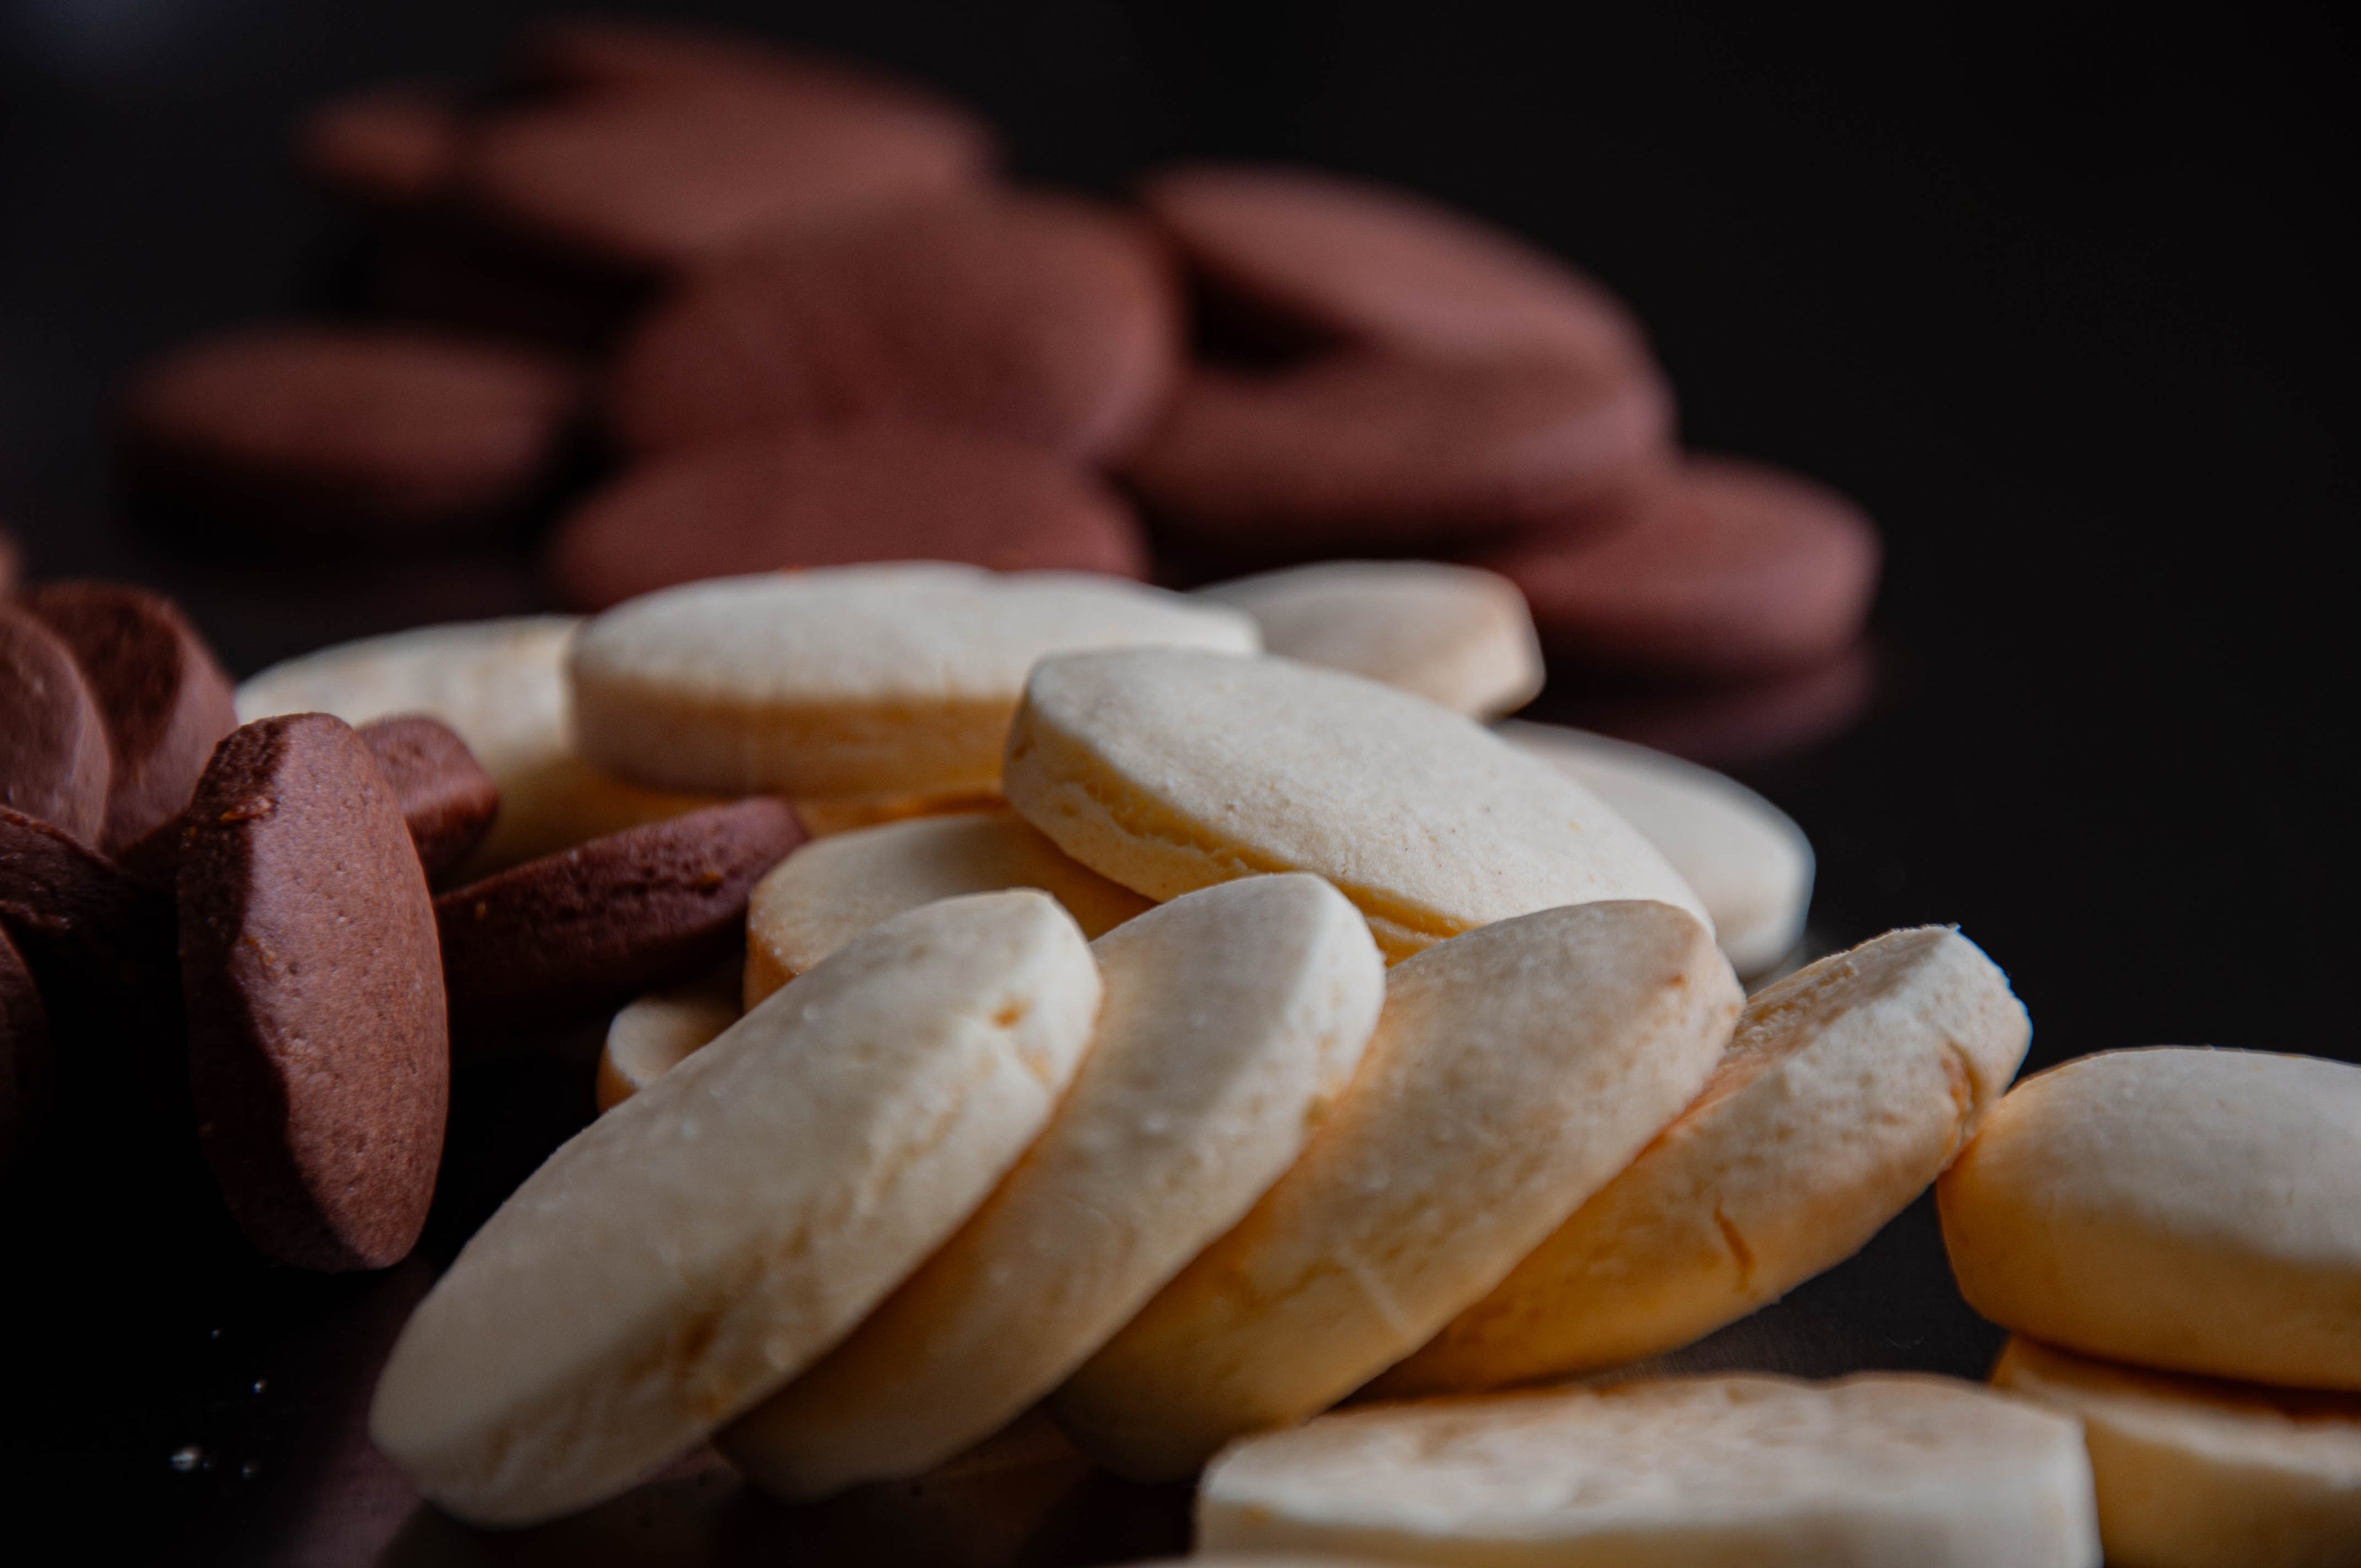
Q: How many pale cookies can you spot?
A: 14